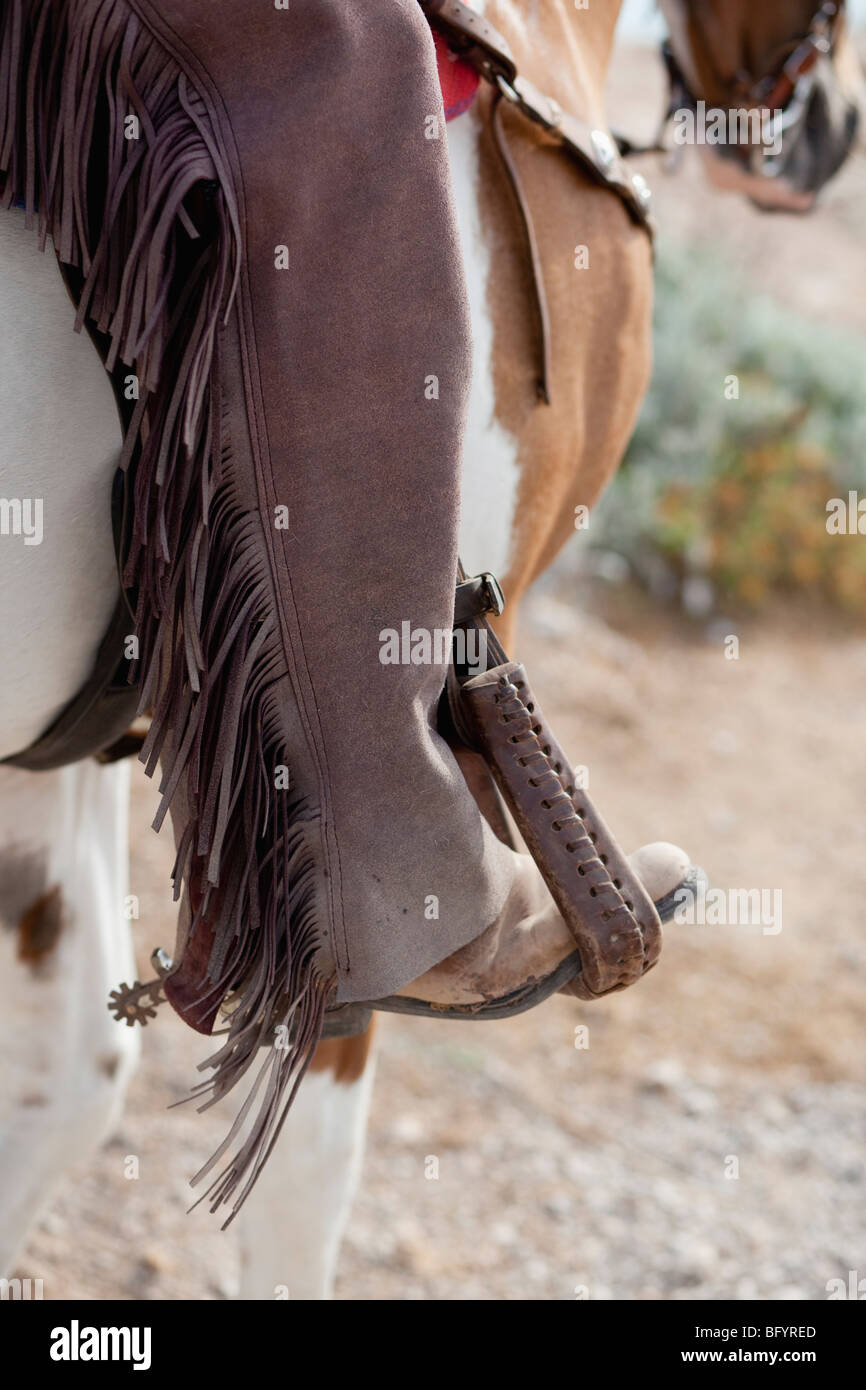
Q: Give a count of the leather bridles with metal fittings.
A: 1